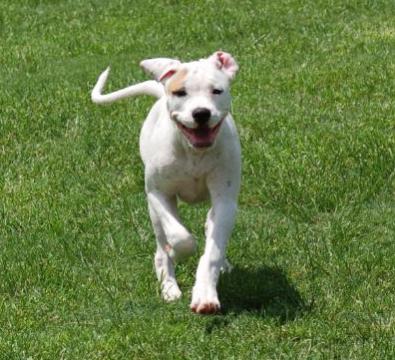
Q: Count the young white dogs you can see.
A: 1